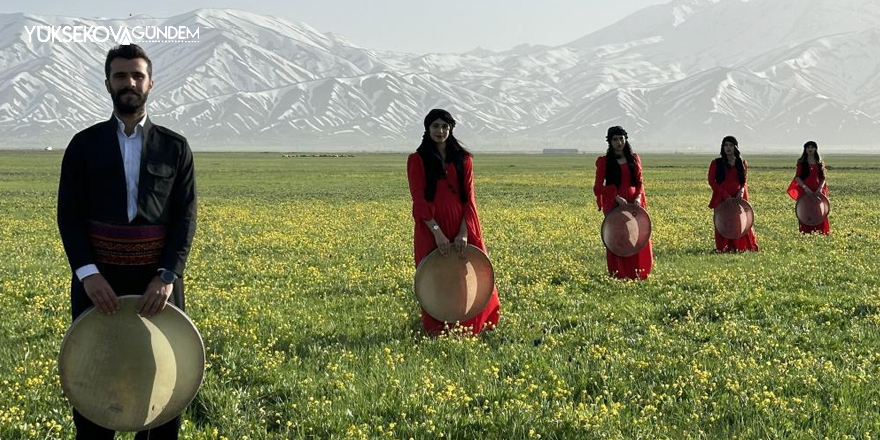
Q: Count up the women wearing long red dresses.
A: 4